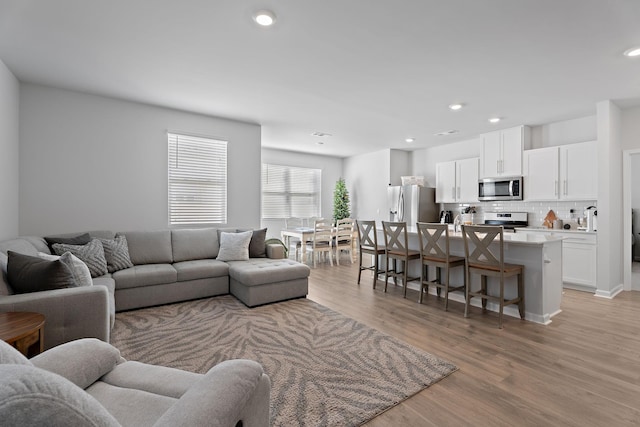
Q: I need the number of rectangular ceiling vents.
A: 2